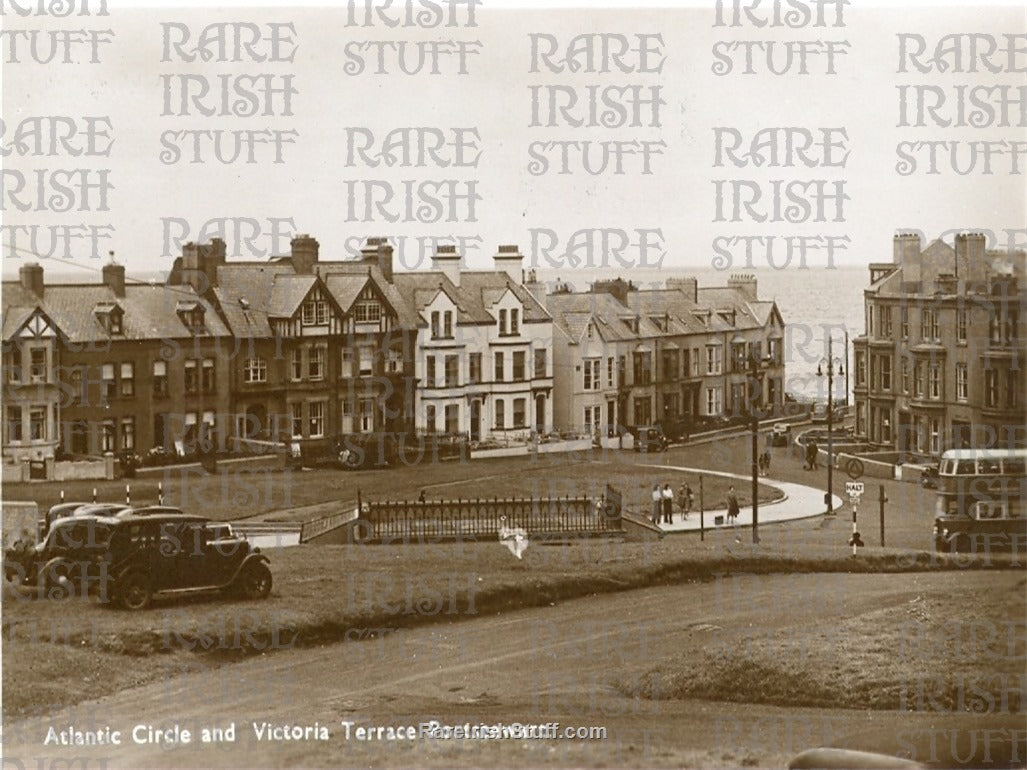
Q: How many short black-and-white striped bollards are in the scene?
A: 4